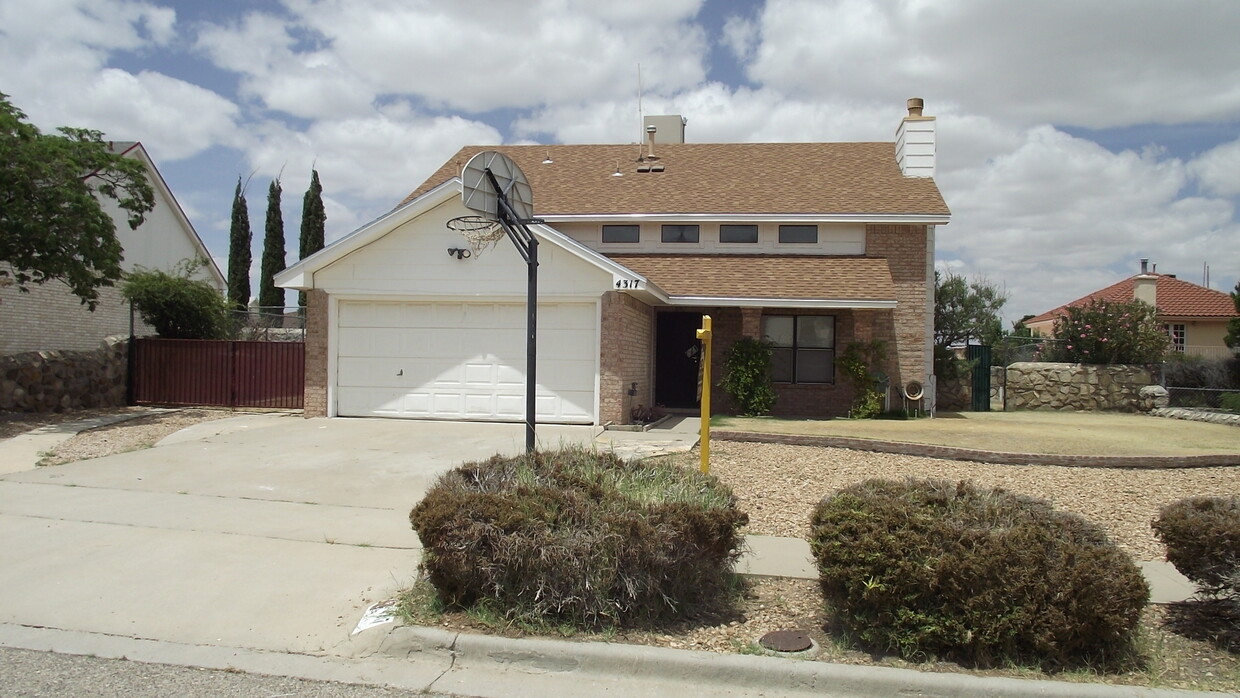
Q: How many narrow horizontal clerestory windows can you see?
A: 4